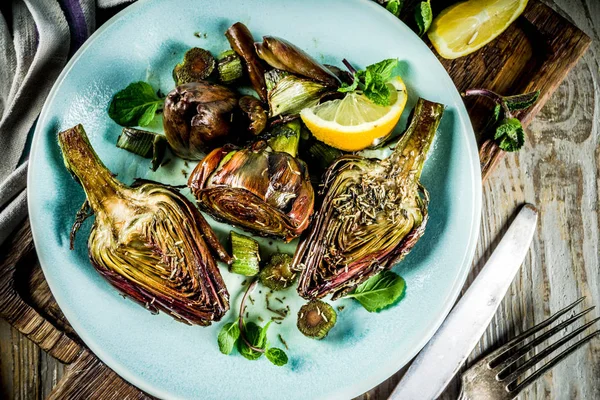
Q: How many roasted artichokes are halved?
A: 2